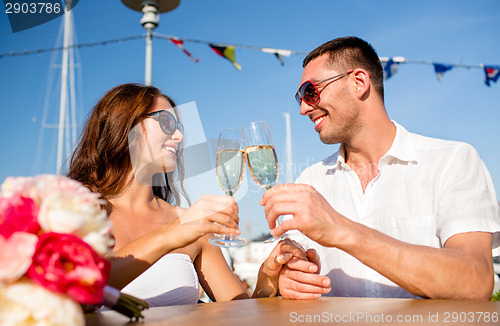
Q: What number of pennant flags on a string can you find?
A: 6